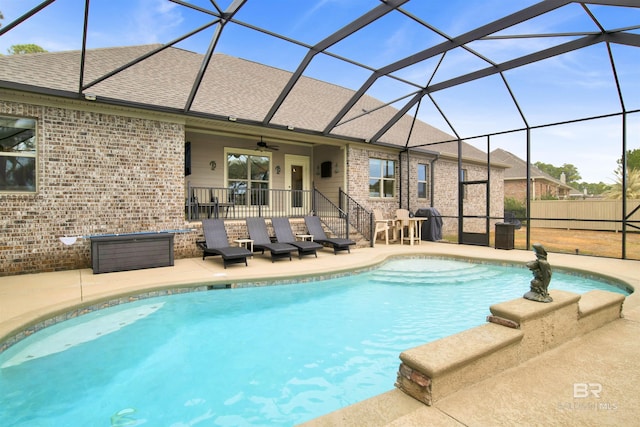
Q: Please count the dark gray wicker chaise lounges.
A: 4